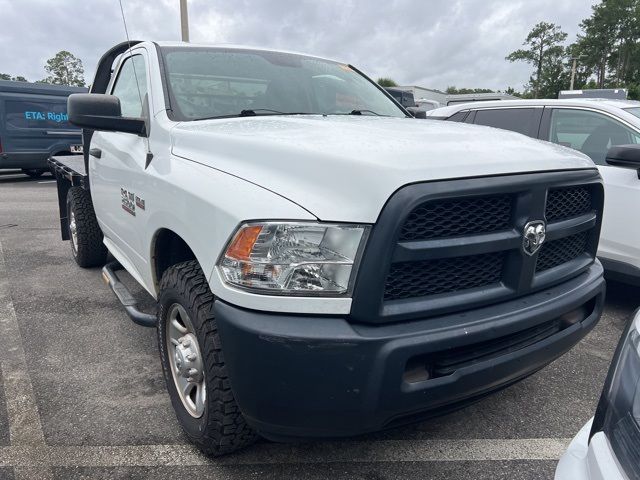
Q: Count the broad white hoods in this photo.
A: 1